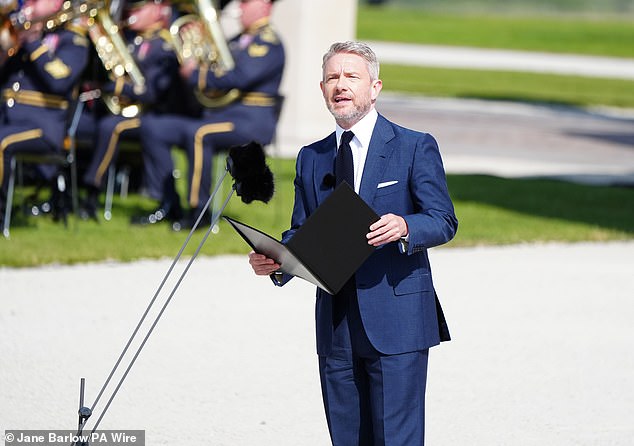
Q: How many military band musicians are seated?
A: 3